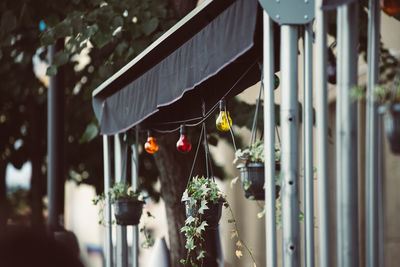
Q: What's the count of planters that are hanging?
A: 4